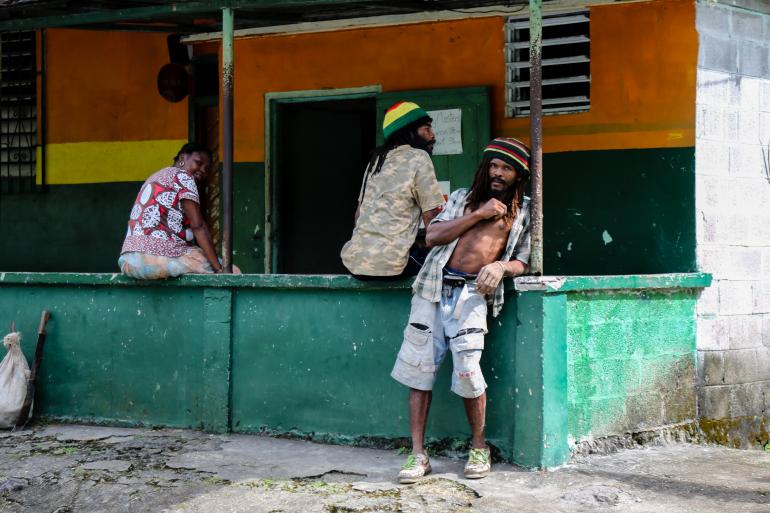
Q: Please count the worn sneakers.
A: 2